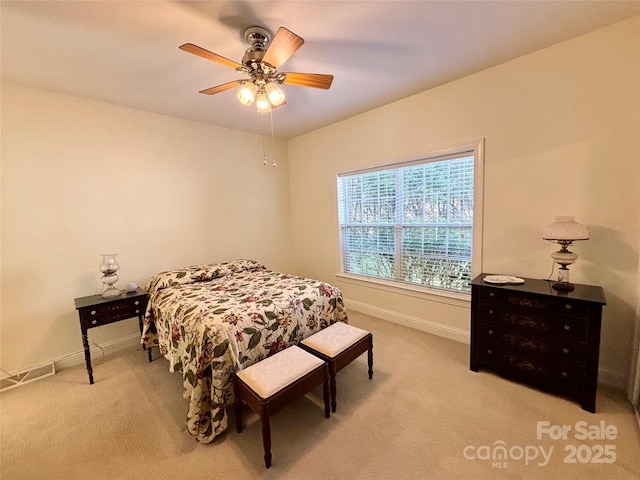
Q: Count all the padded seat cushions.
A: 2